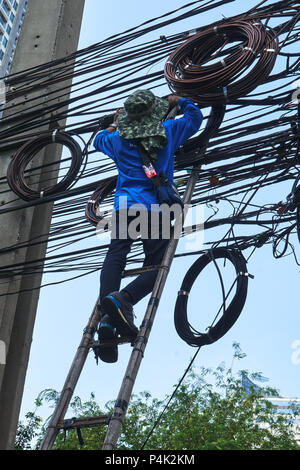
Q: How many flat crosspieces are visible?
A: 3